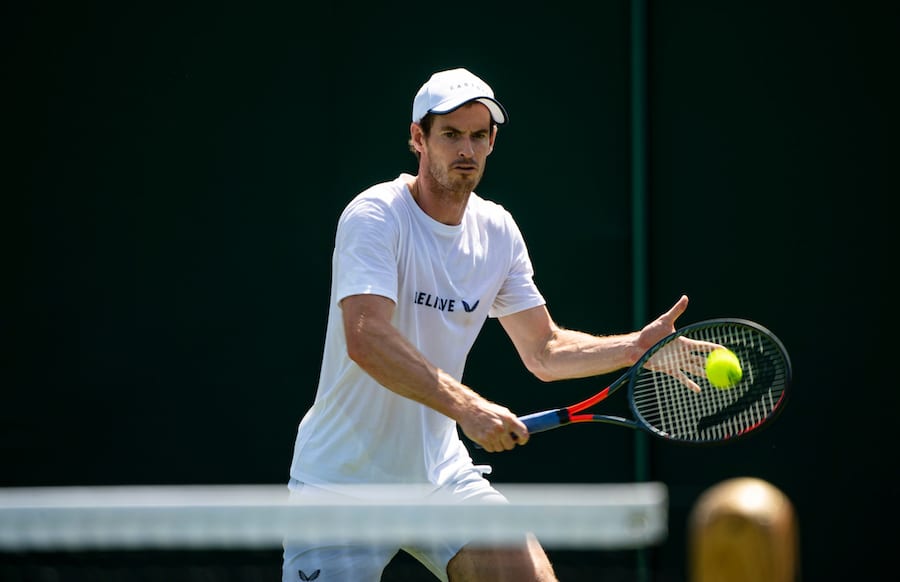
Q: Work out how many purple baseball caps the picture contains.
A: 0